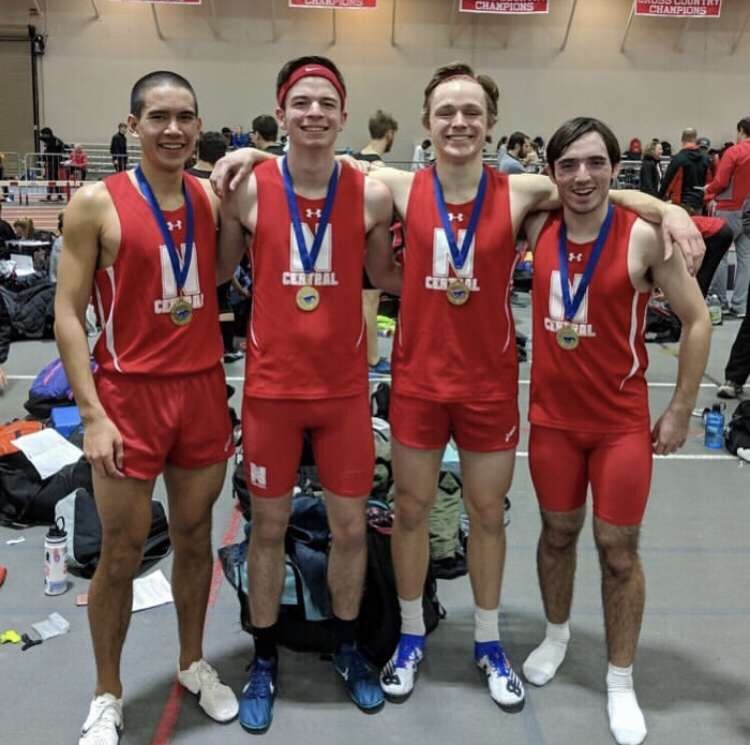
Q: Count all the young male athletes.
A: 4